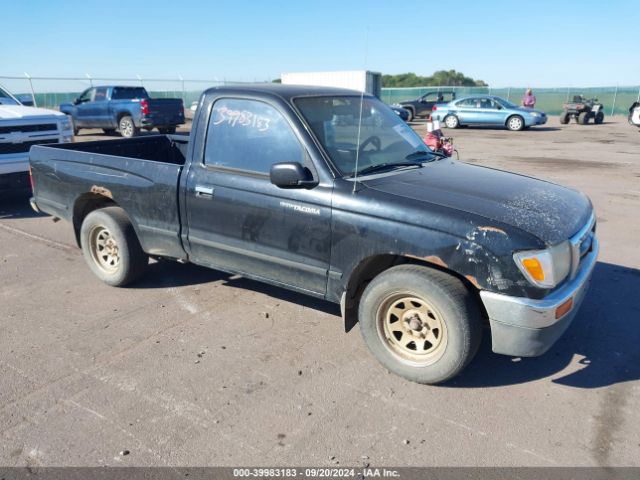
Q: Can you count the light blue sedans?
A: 1